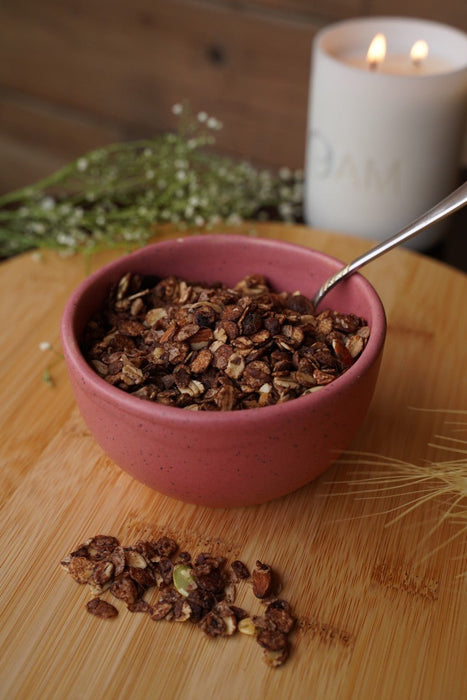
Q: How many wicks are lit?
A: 2